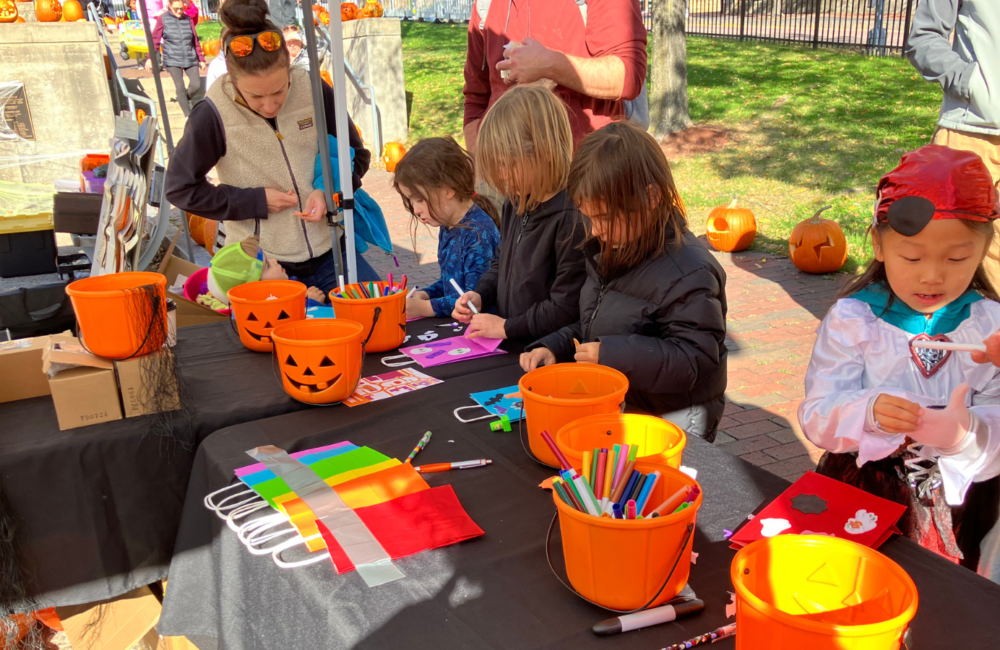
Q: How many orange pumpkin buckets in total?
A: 8